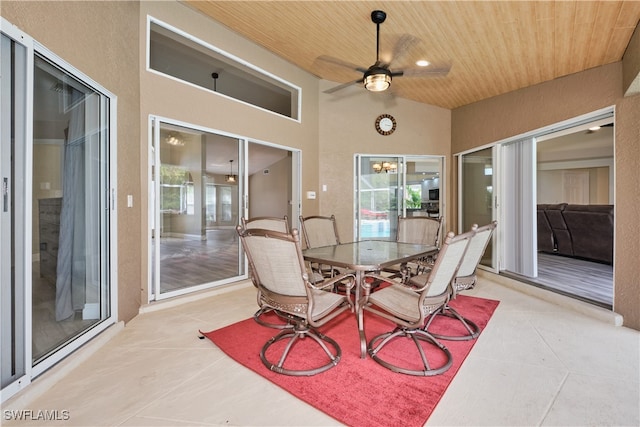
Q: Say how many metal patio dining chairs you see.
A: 6